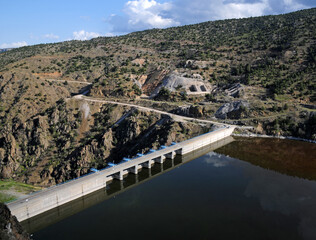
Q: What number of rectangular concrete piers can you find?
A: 5